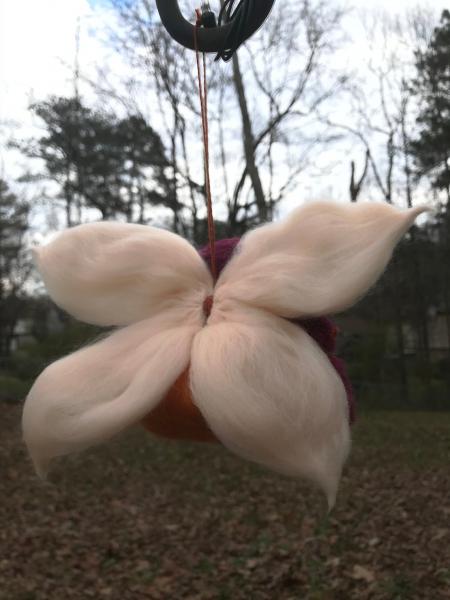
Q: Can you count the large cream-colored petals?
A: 4